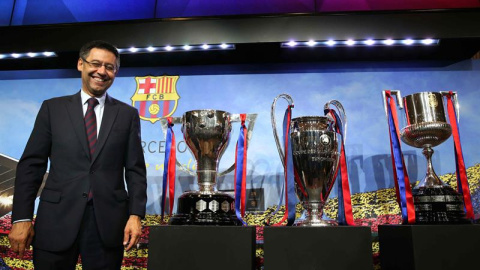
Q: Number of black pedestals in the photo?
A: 3